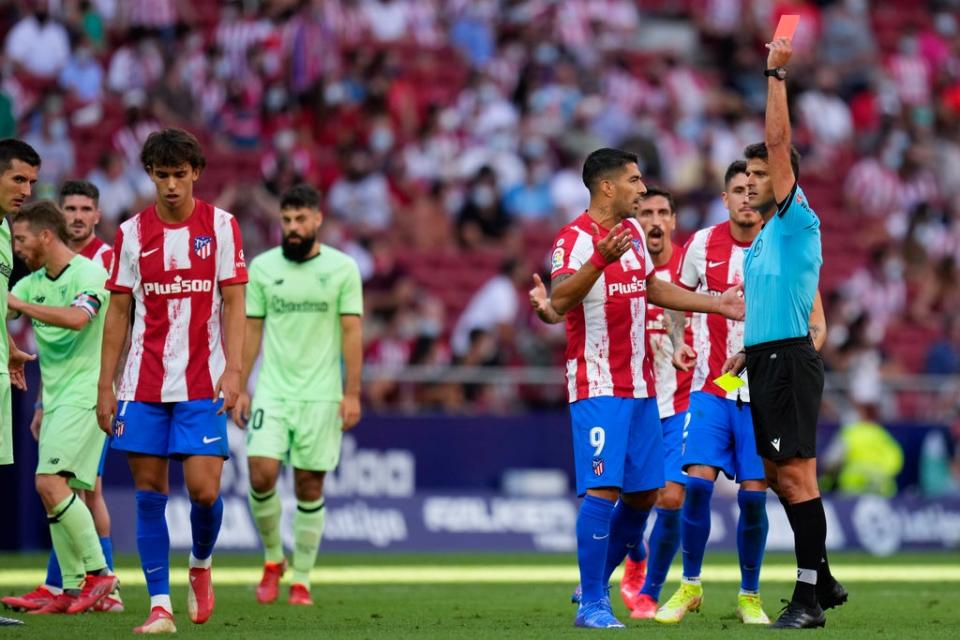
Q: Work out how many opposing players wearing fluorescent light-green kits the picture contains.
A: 3